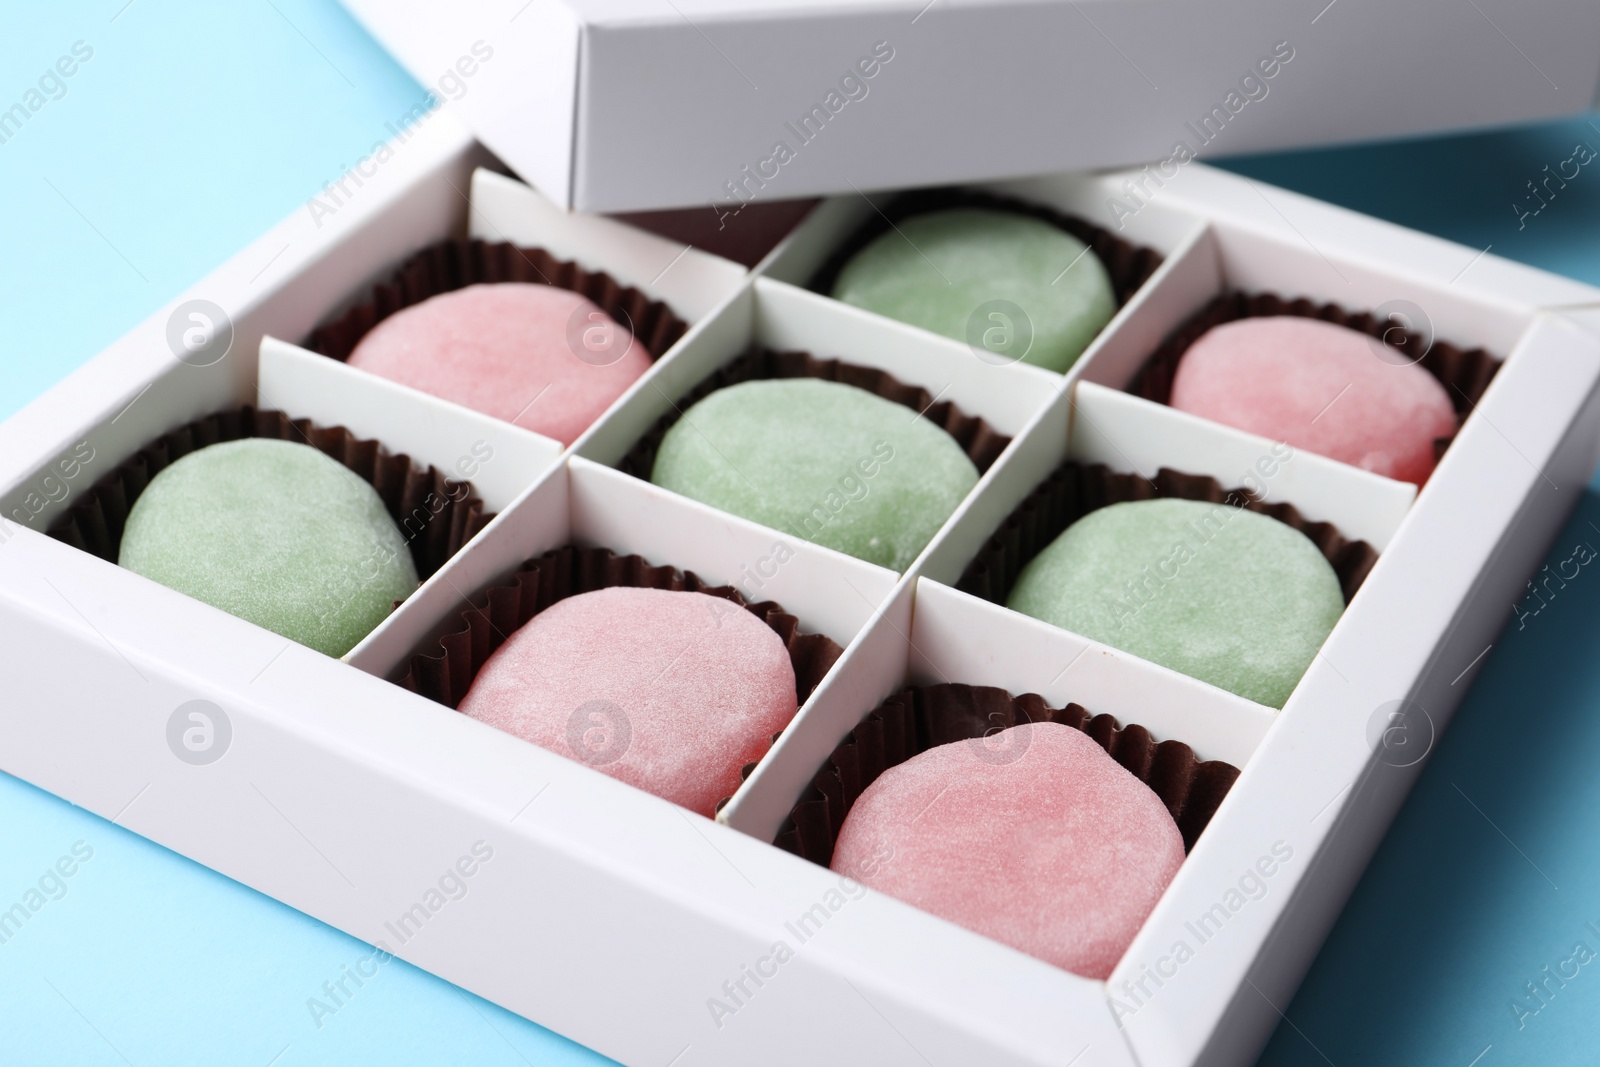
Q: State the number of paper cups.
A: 8